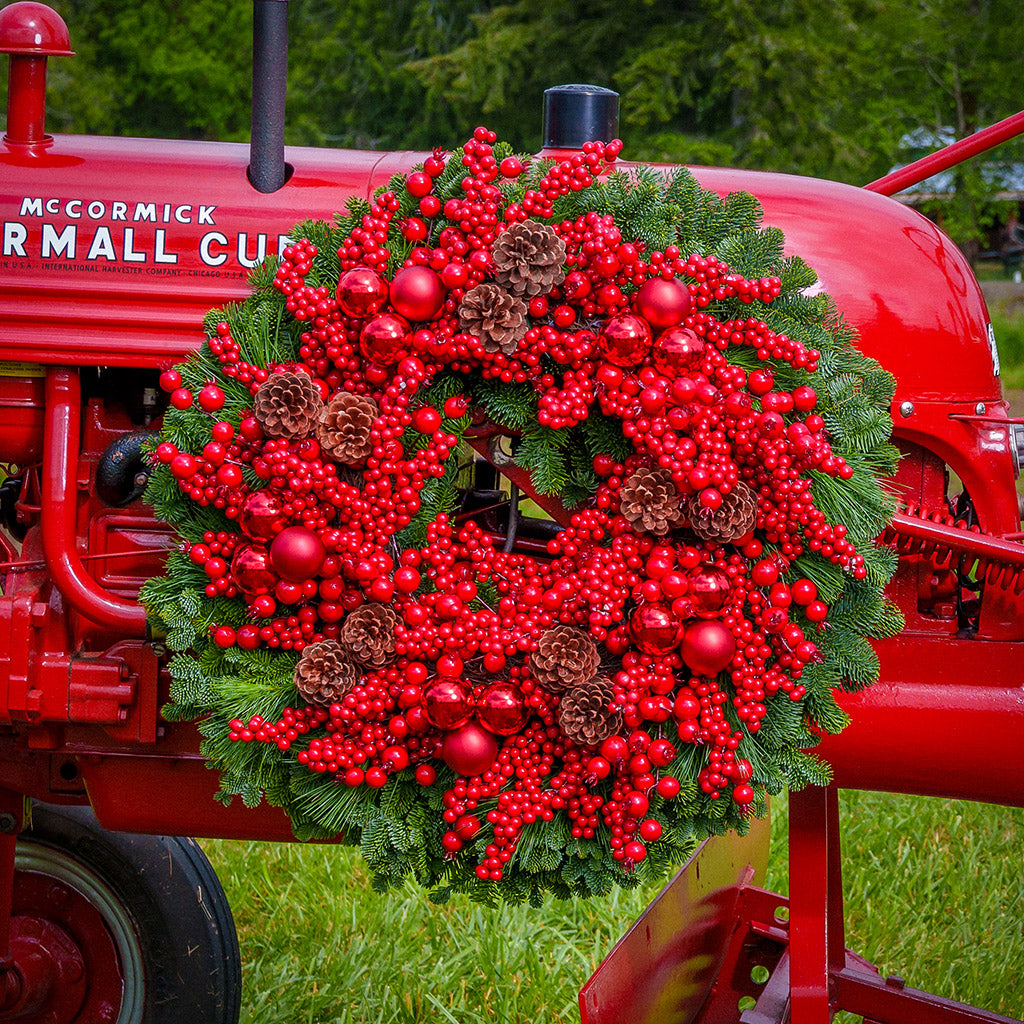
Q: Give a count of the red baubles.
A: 15